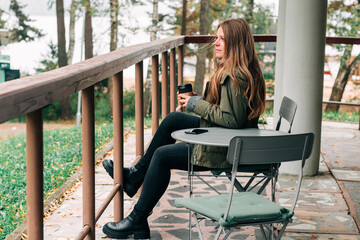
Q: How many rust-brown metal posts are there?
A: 8